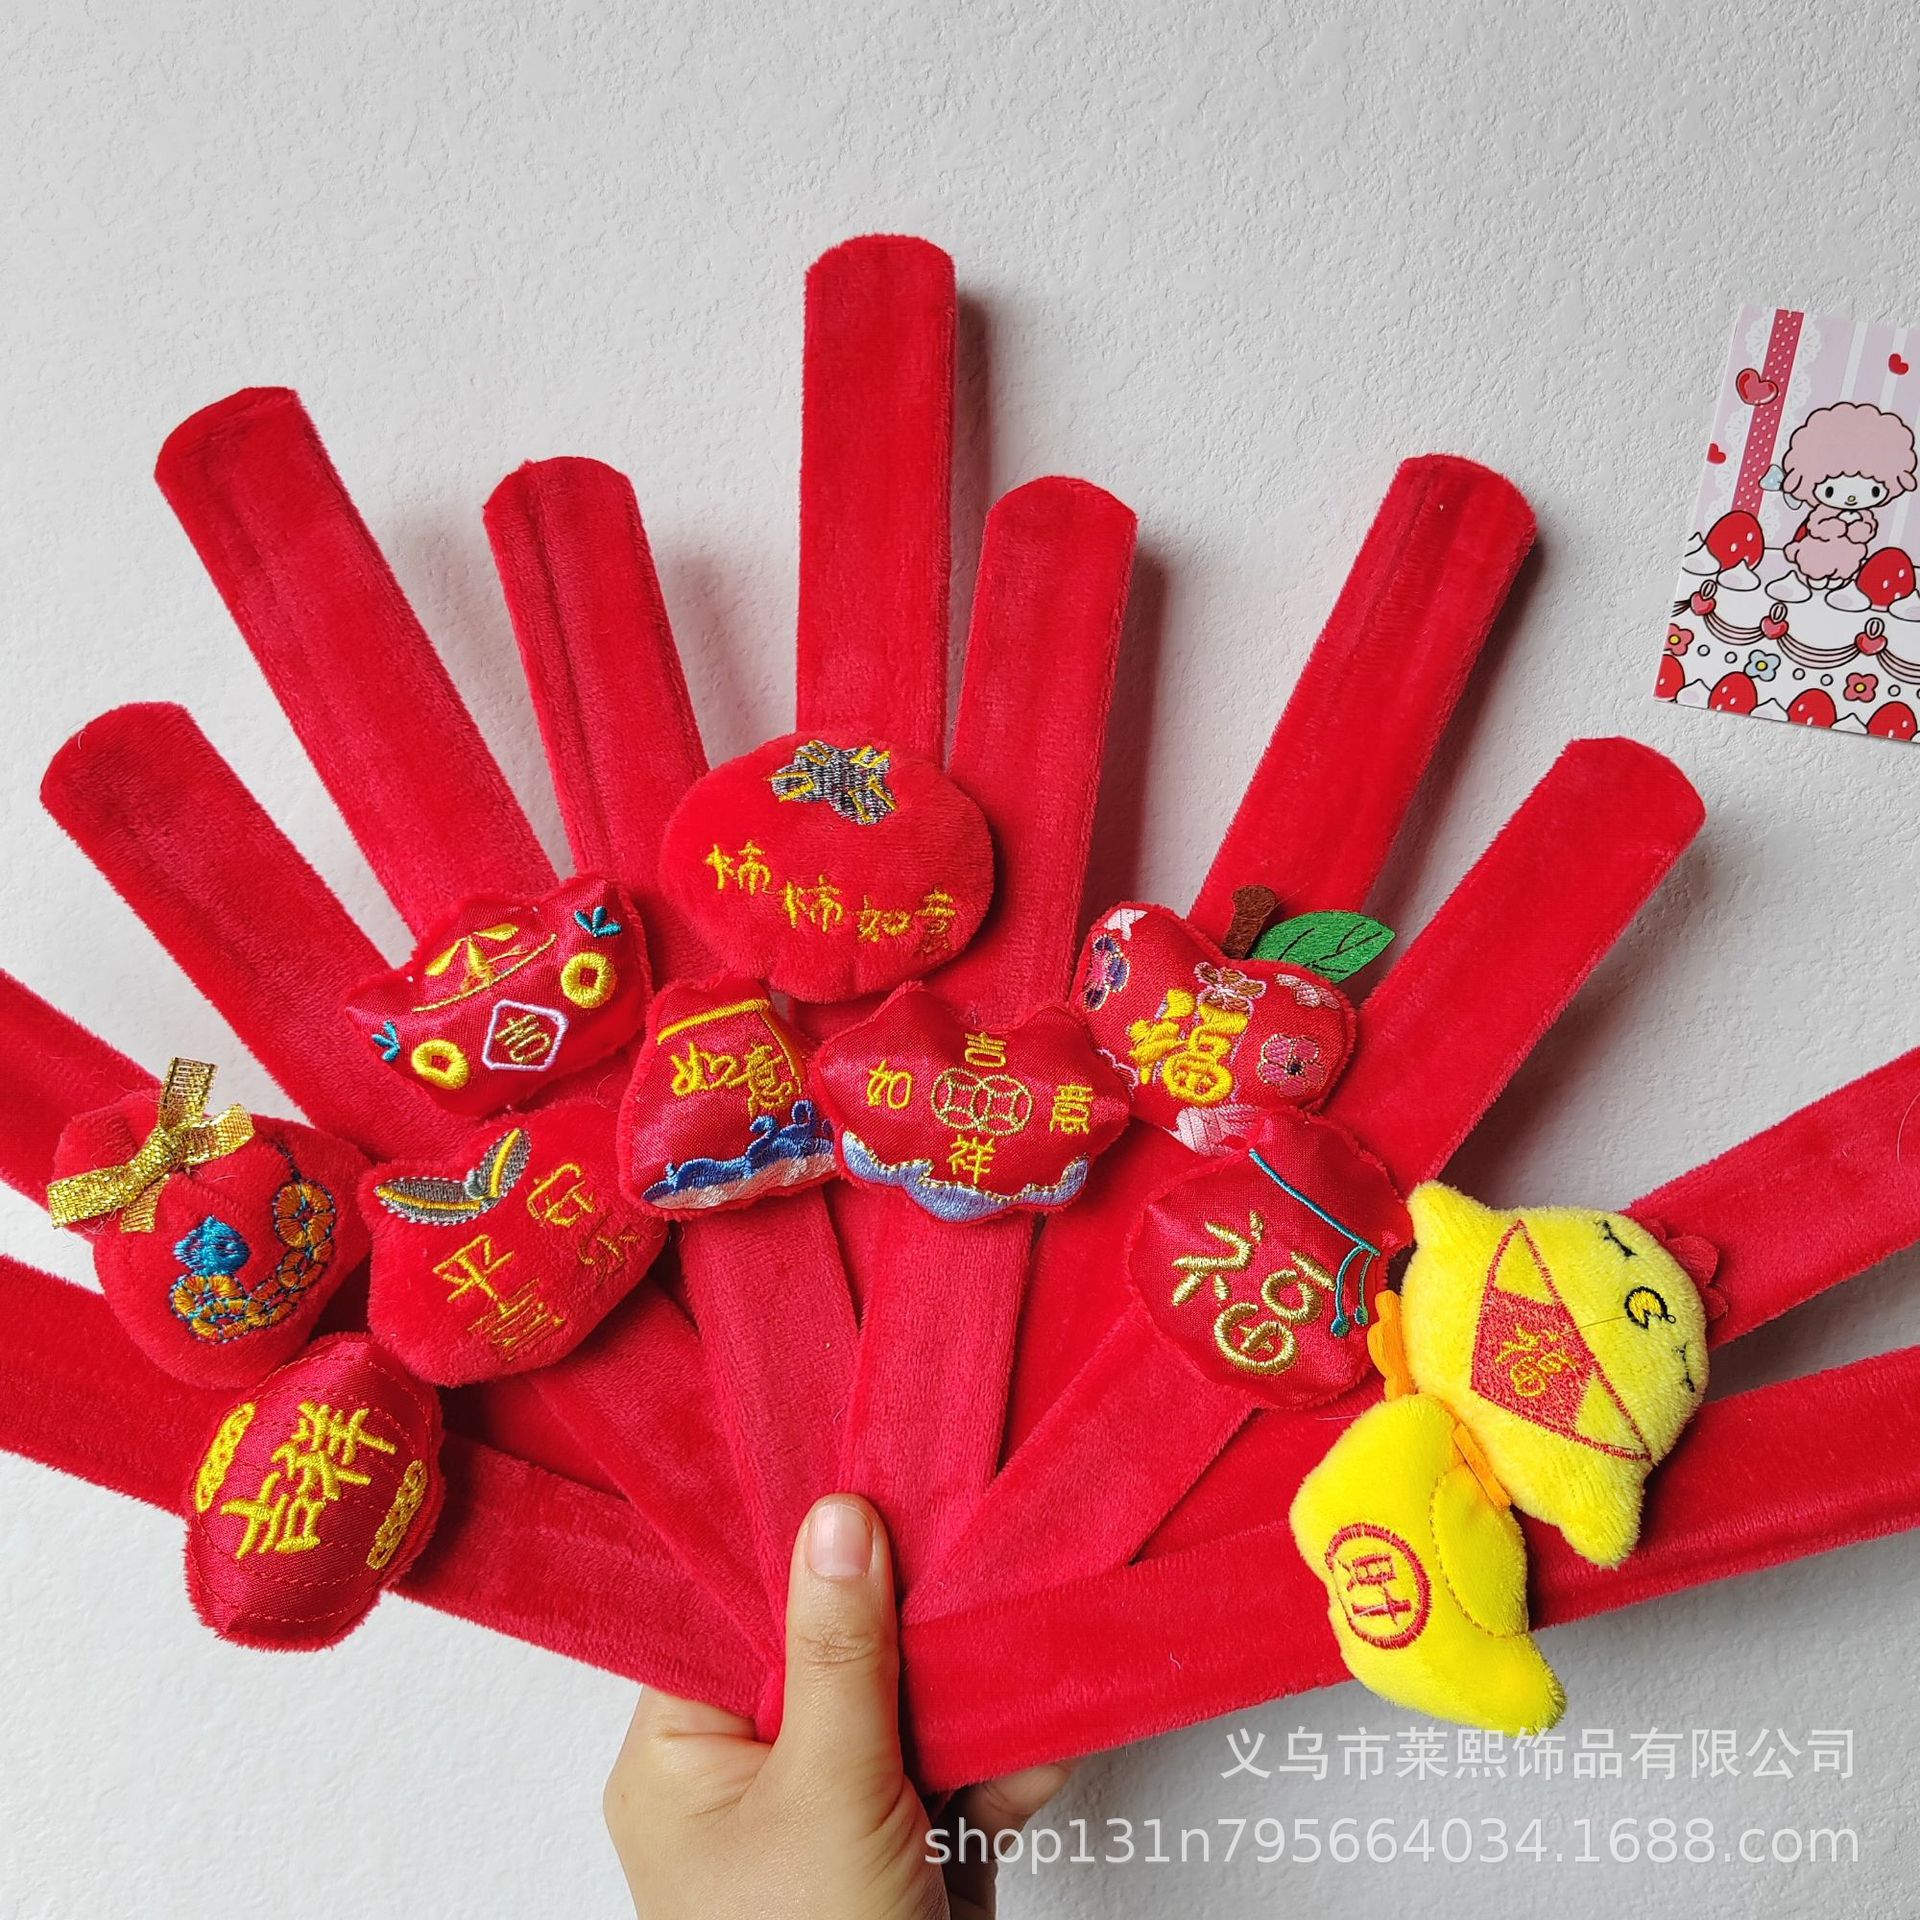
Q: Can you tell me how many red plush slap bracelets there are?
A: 11